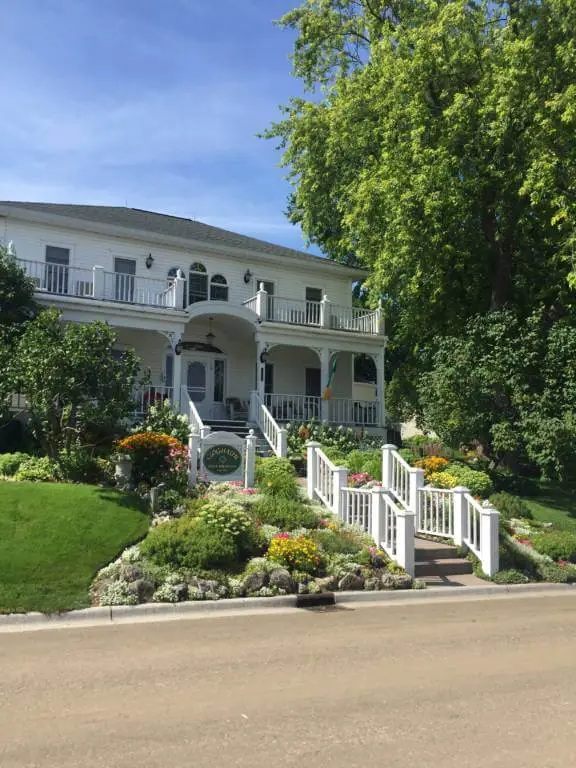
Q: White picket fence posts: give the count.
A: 8